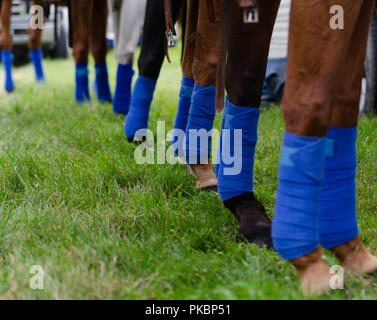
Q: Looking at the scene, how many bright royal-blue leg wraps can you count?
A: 11